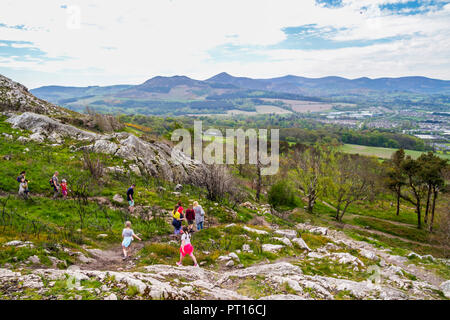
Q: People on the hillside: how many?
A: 11